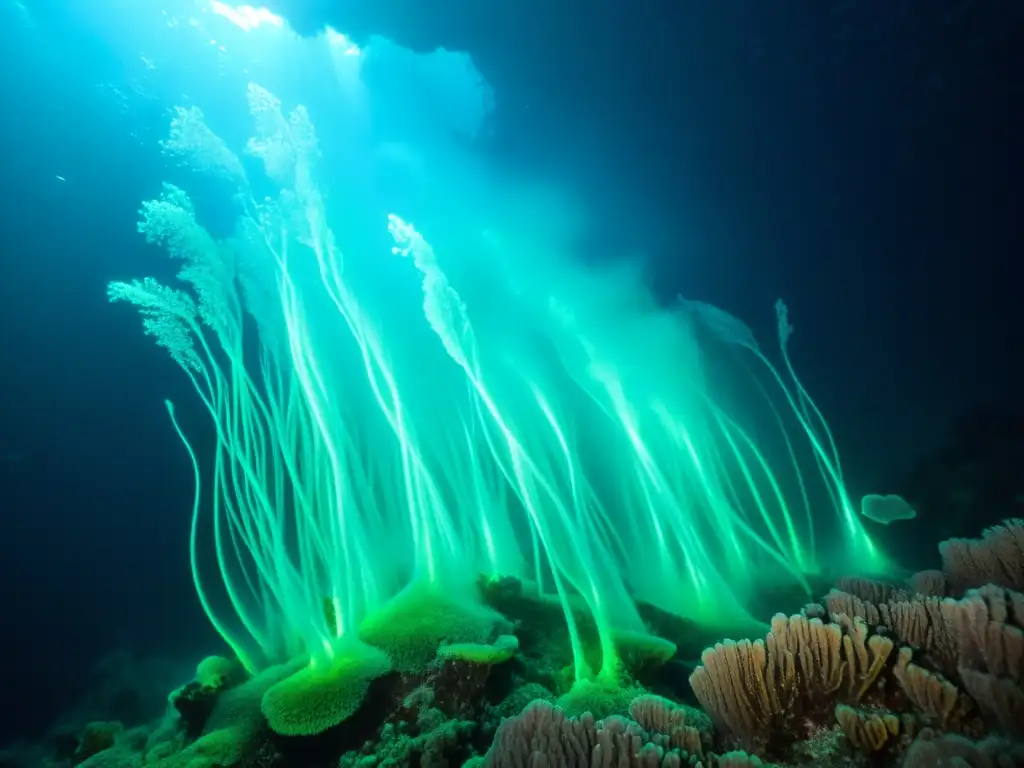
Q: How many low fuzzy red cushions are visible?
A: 0